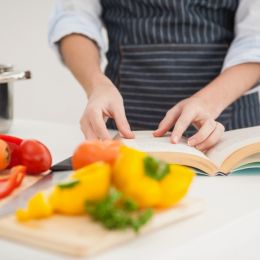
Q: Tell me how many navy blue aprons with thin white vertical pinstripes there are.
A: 1